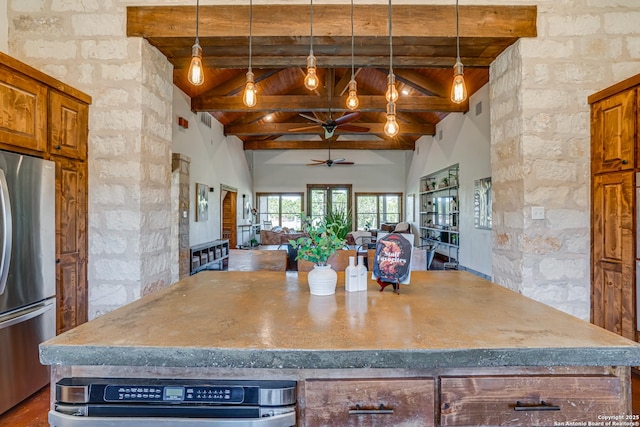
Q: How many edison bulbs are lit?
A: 7